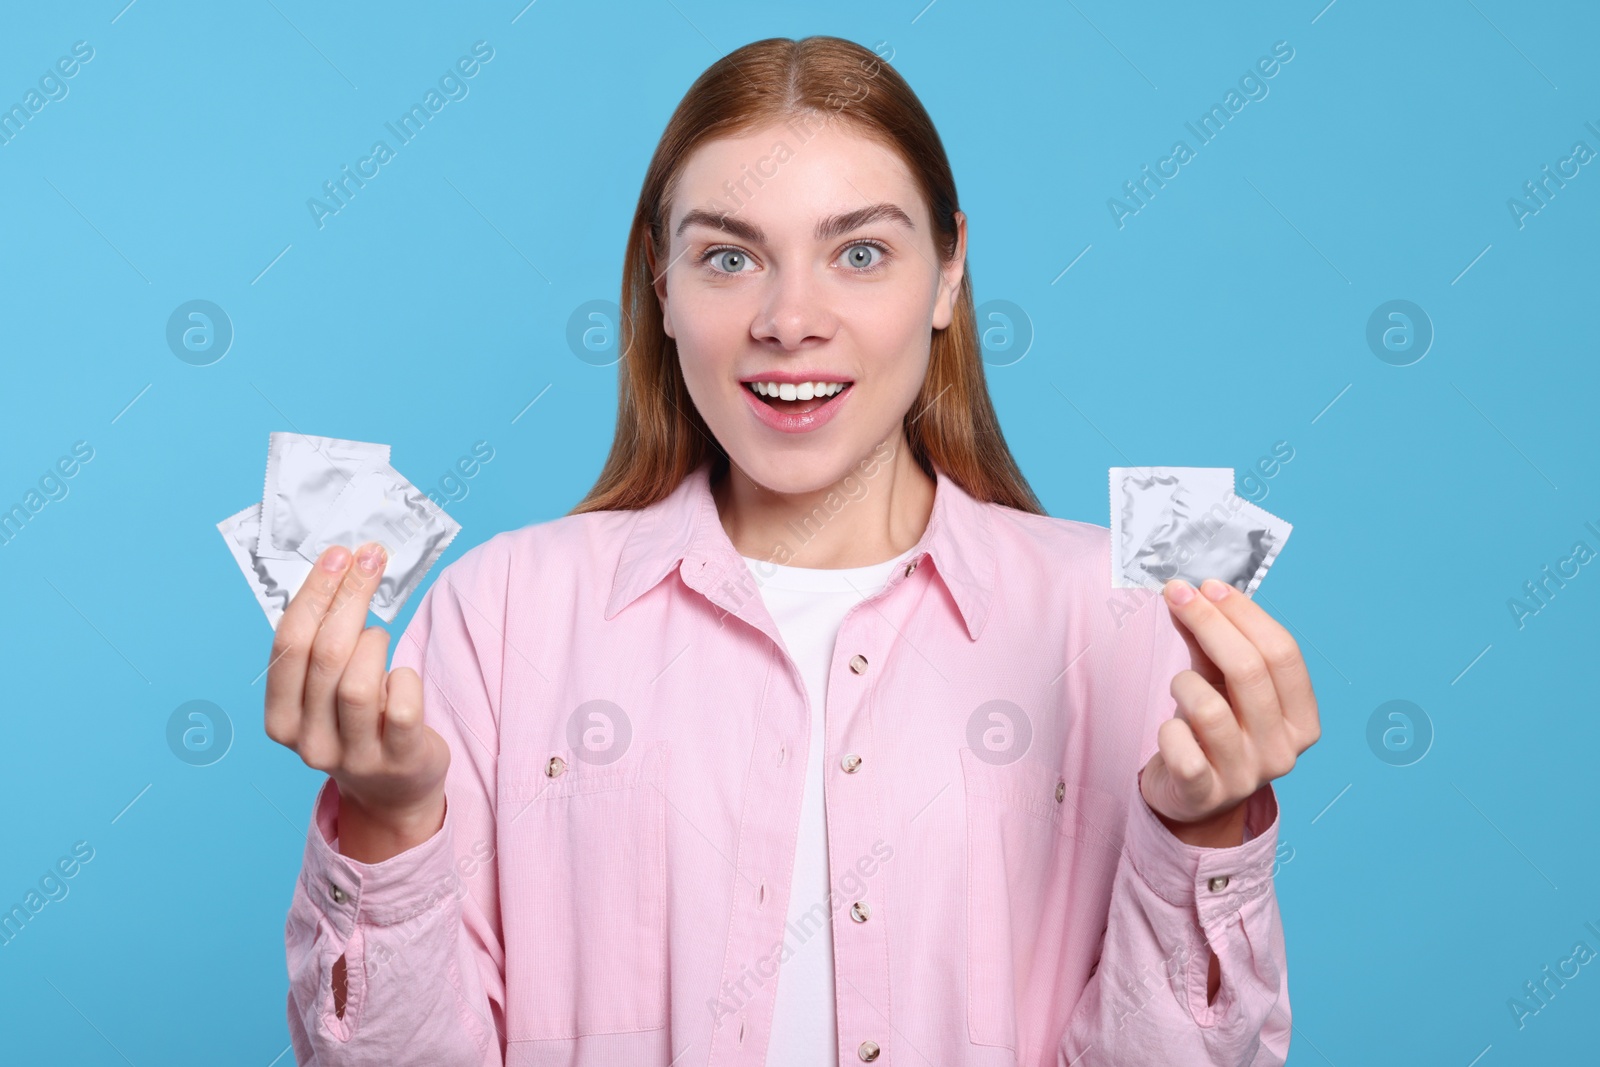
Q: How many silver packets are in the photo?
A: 5